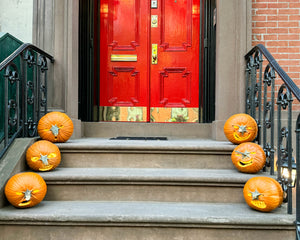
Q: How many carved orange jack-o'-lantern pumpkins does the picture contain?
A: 6